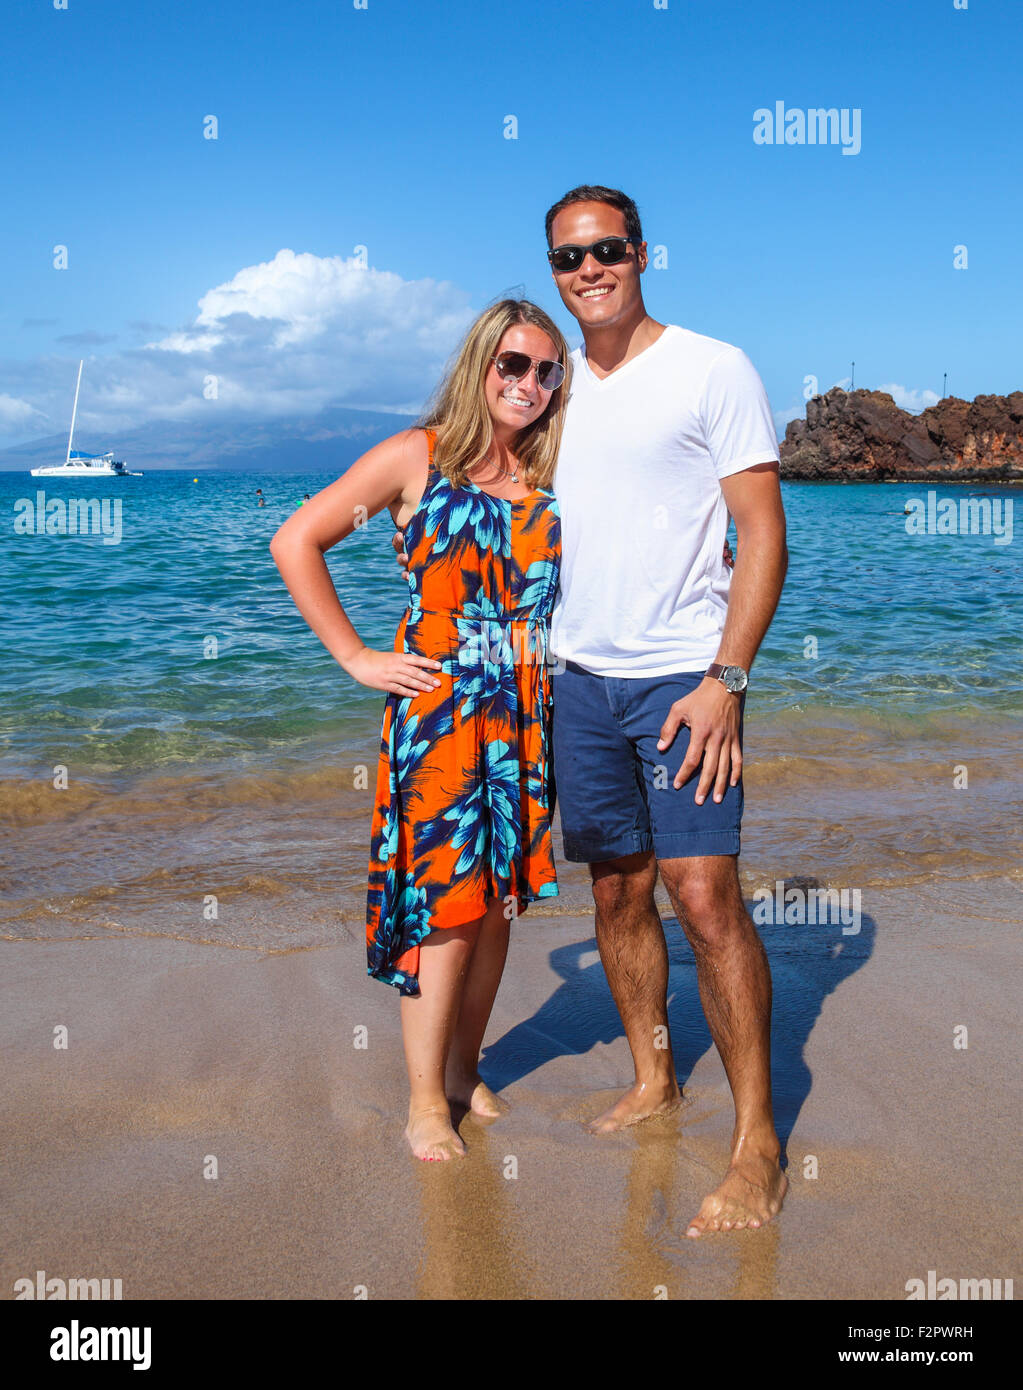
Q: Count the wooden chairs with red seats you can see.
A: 0